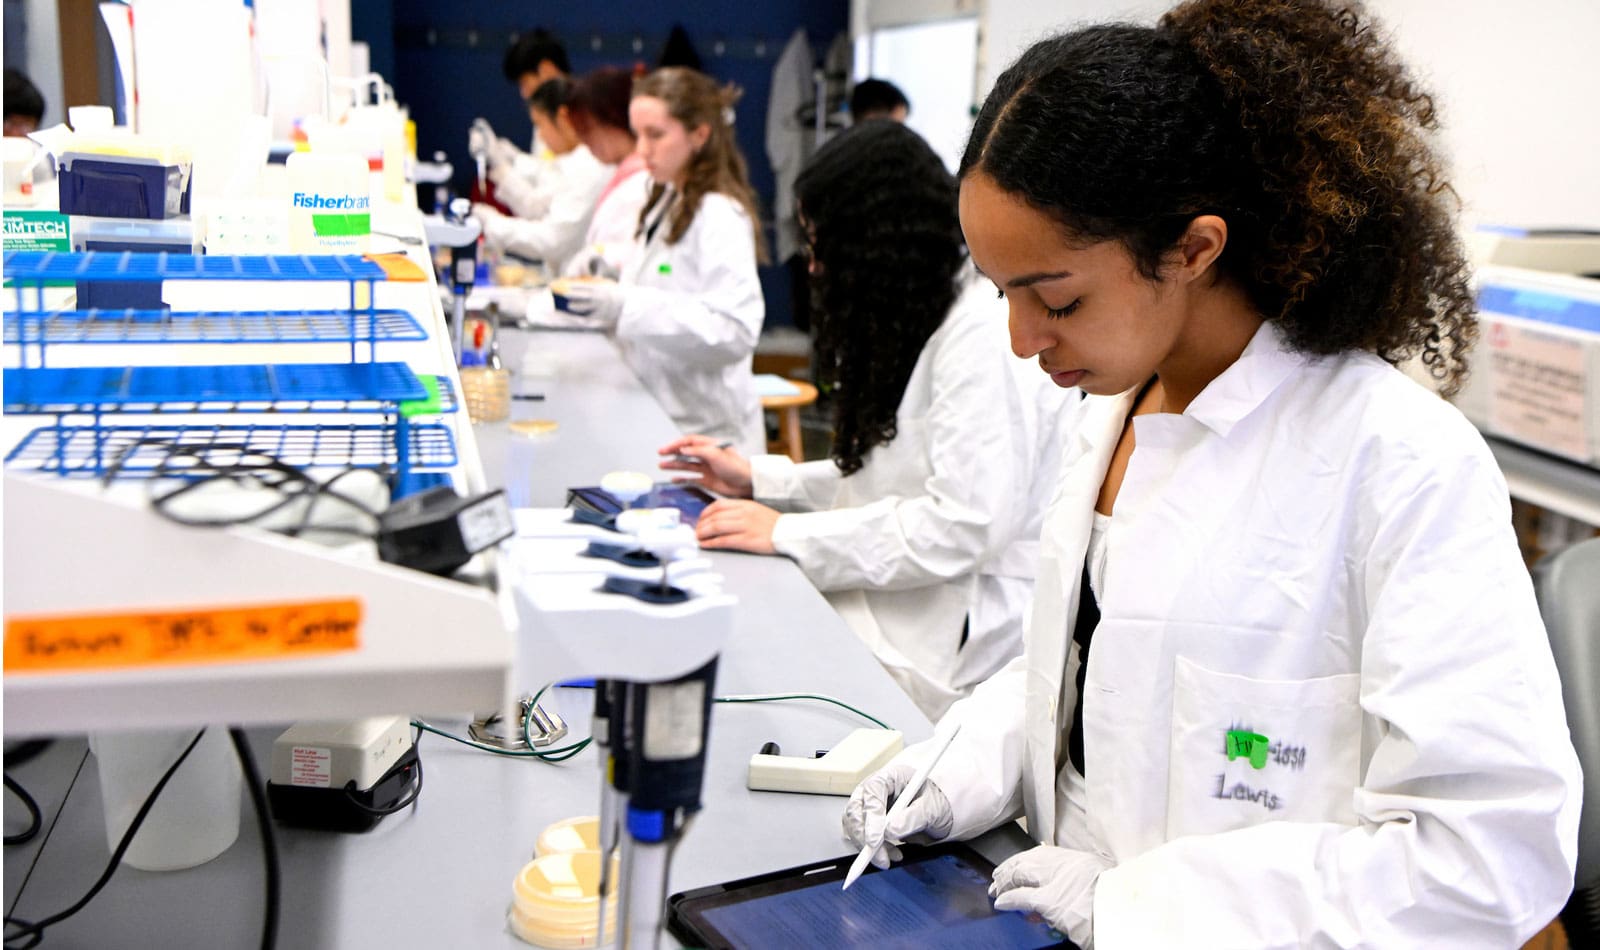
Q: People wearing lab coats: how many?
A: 6